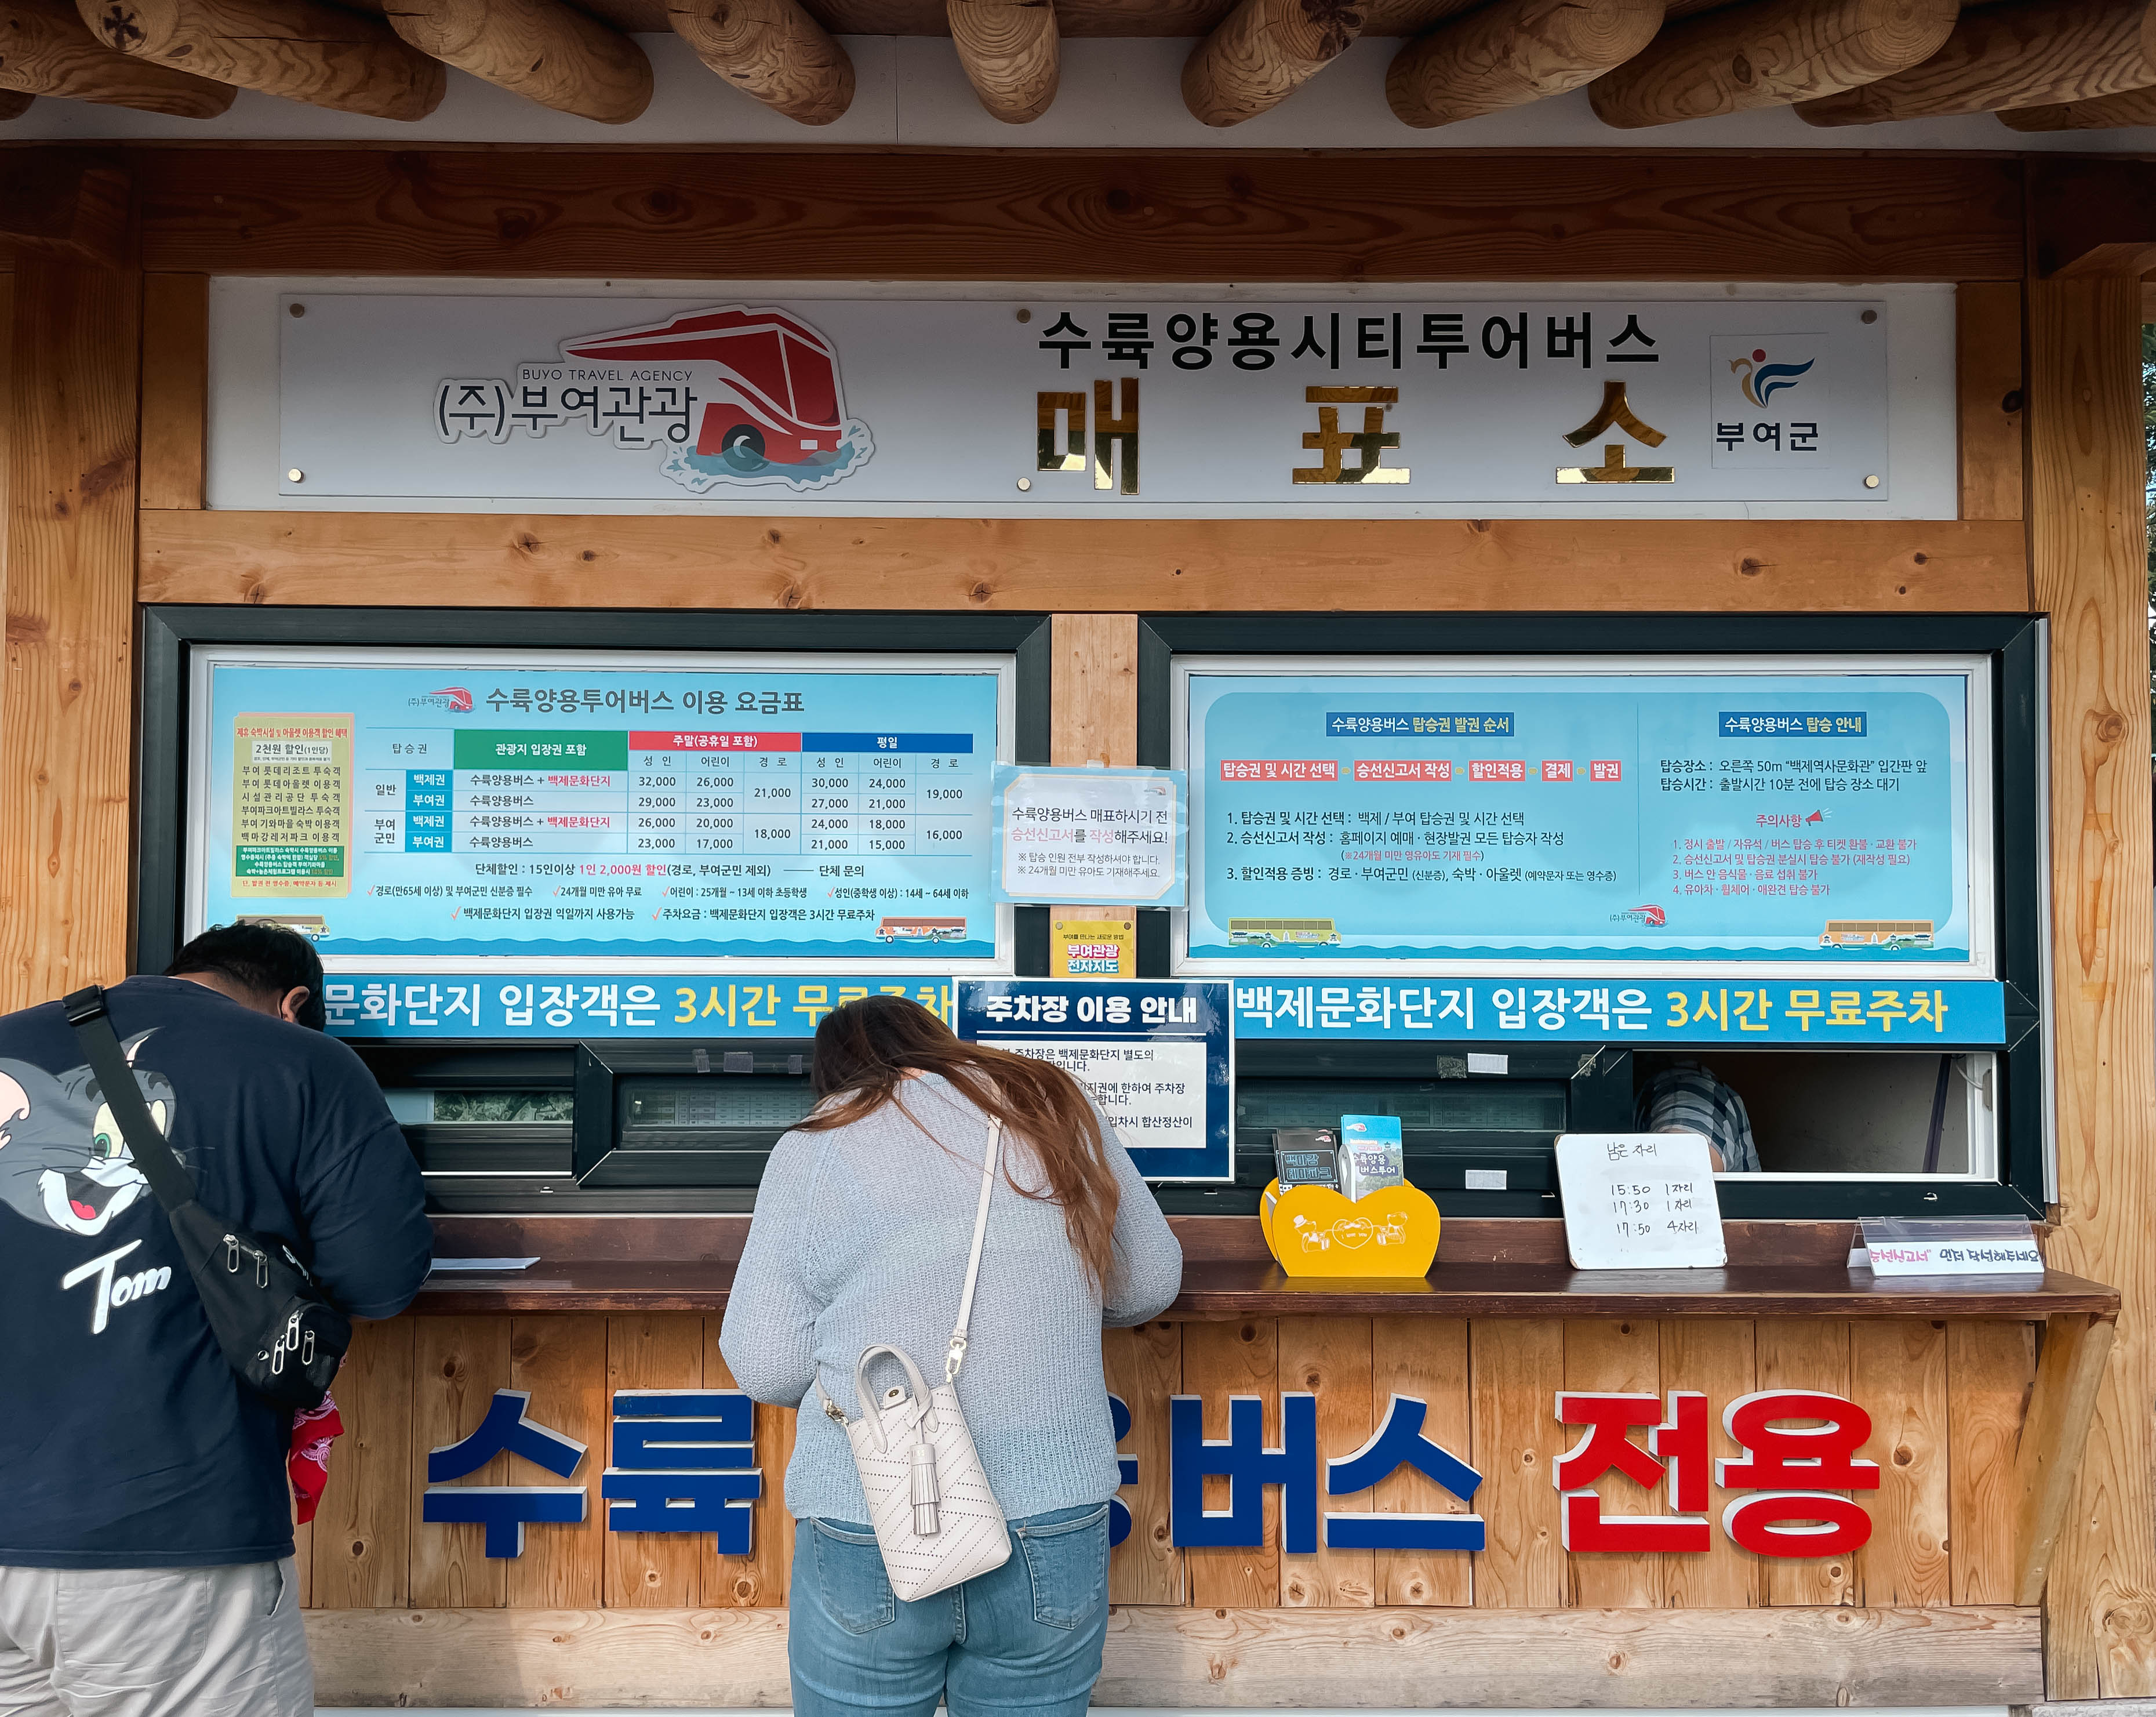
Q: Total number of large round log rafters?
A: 11